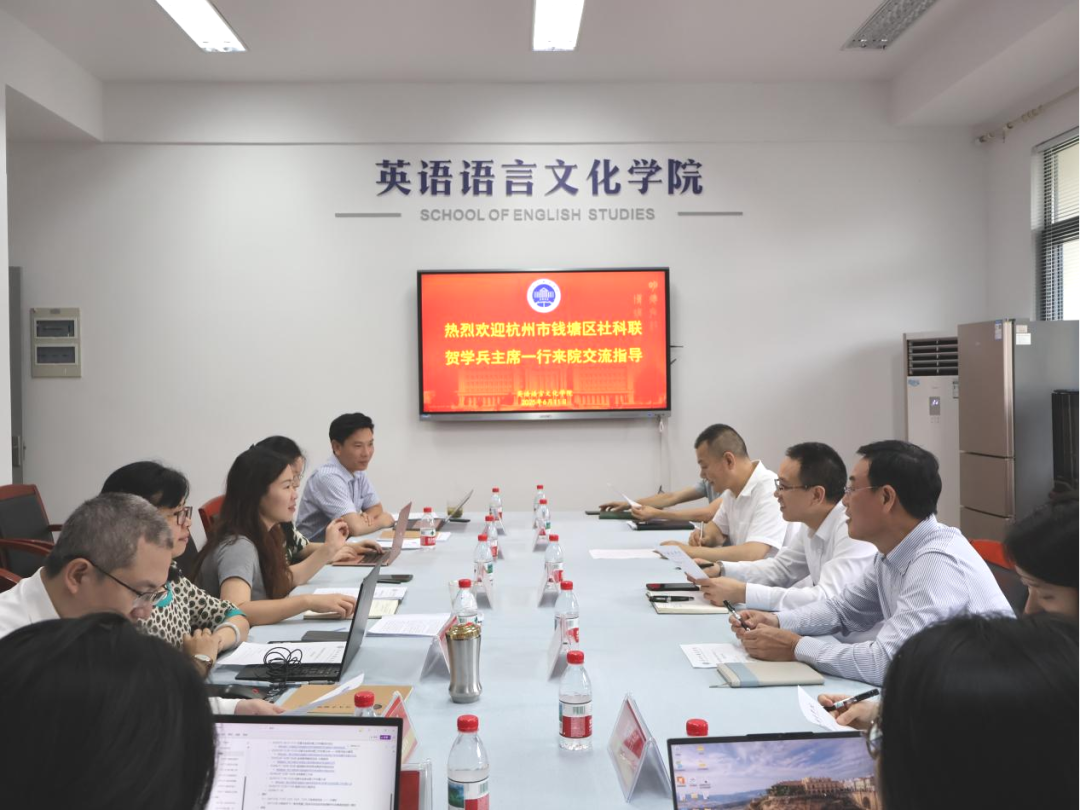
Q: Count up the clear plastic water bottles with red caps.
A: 13